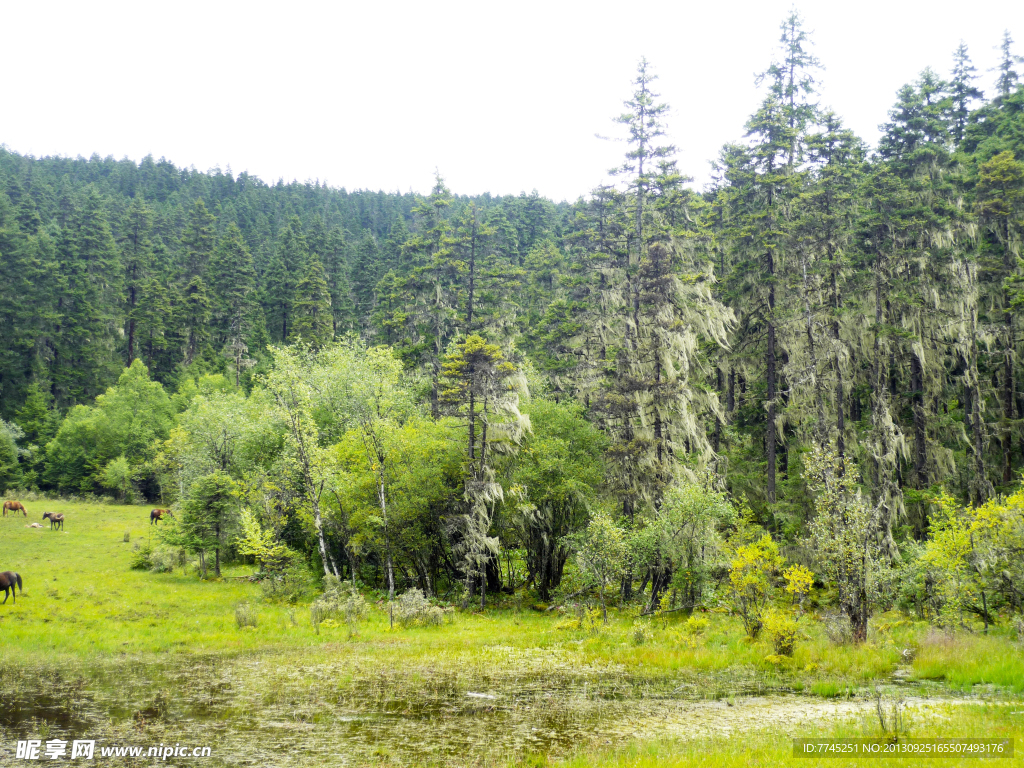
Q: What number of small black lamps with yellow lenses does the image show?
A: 0